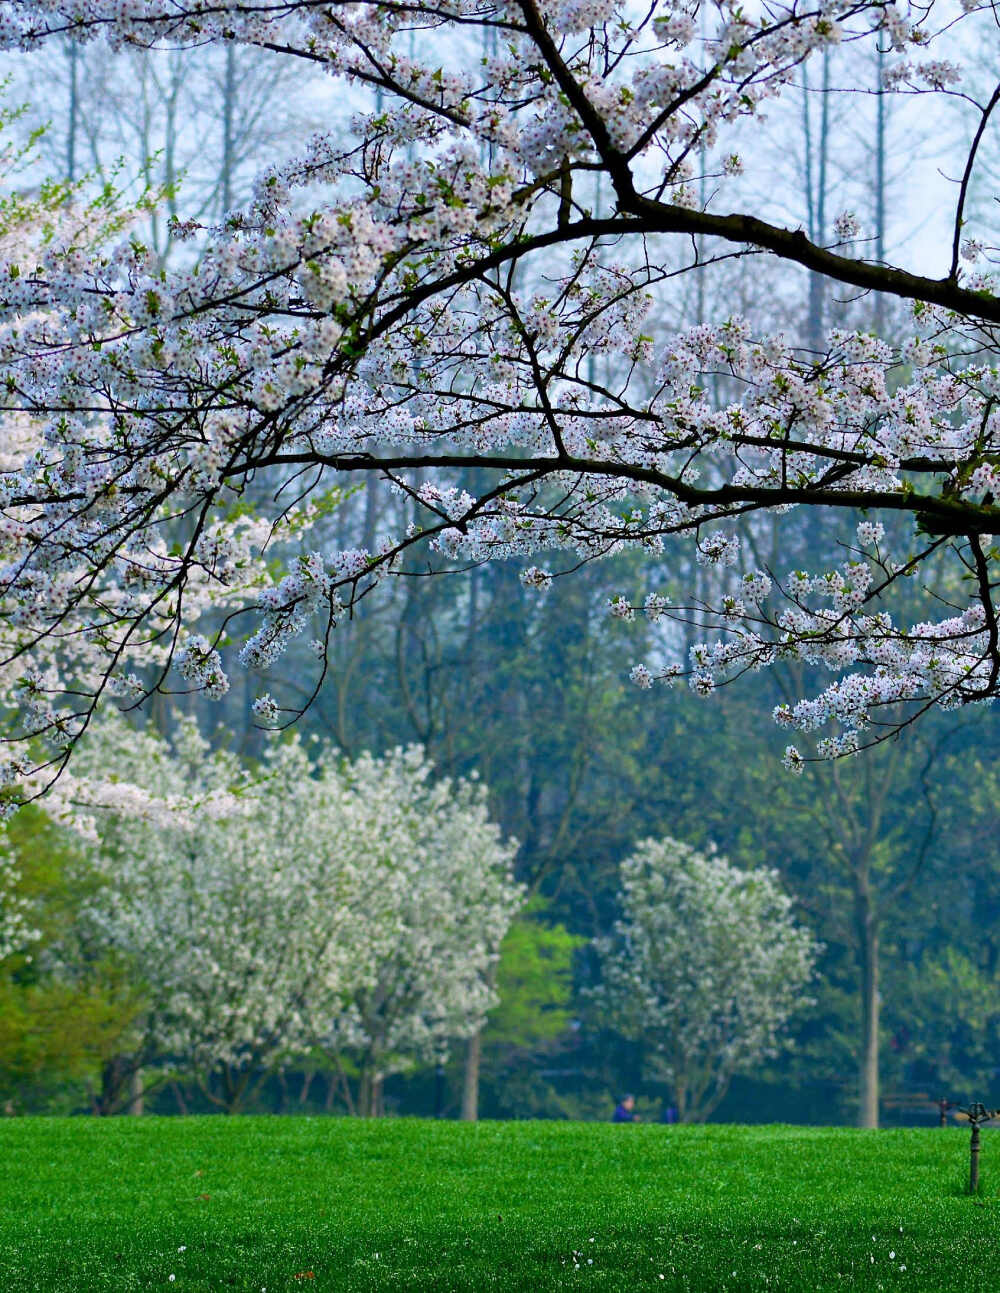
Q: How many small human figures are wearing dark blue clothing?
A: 1